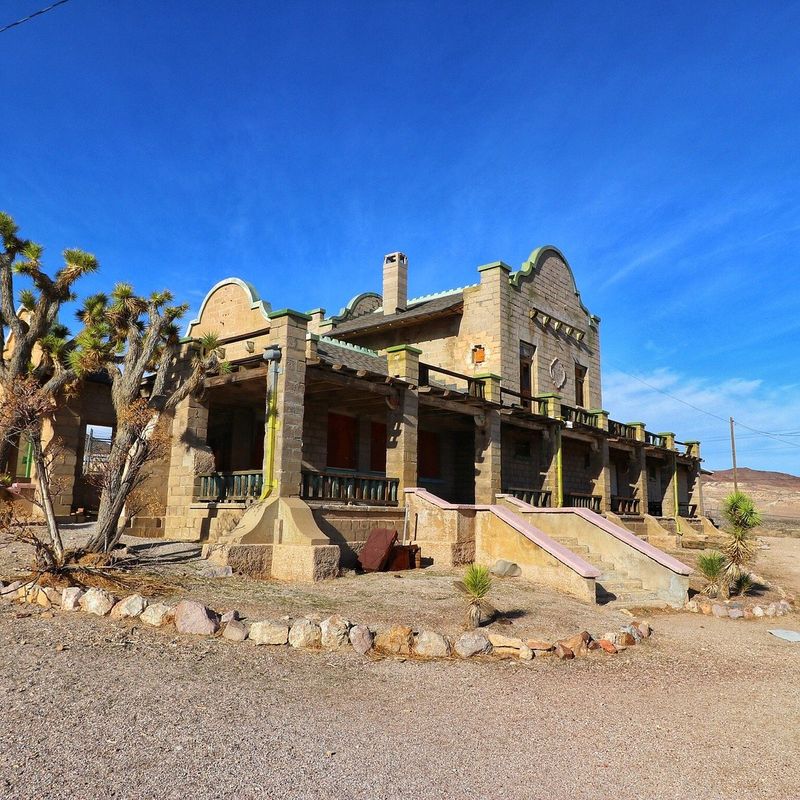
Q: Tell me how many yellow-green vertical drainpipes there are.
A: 3